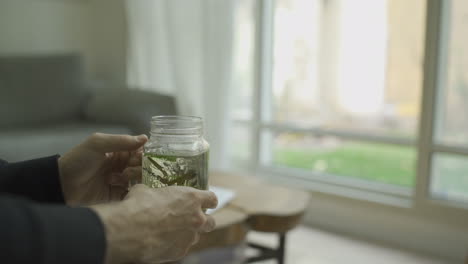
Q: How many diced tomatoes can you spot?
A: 0